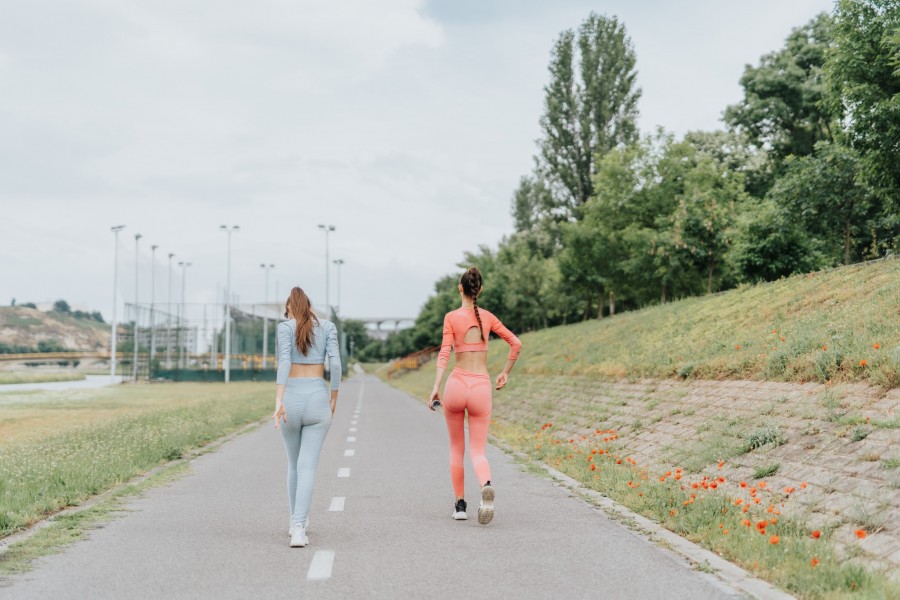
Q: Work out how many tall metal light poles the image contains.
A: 9